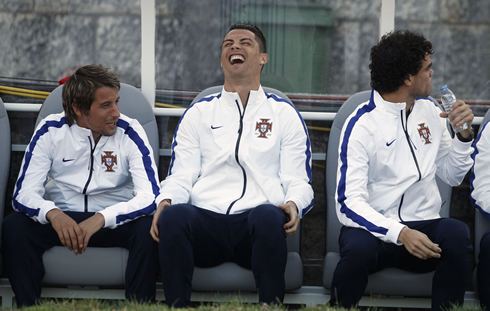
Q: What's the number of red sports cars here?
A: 0